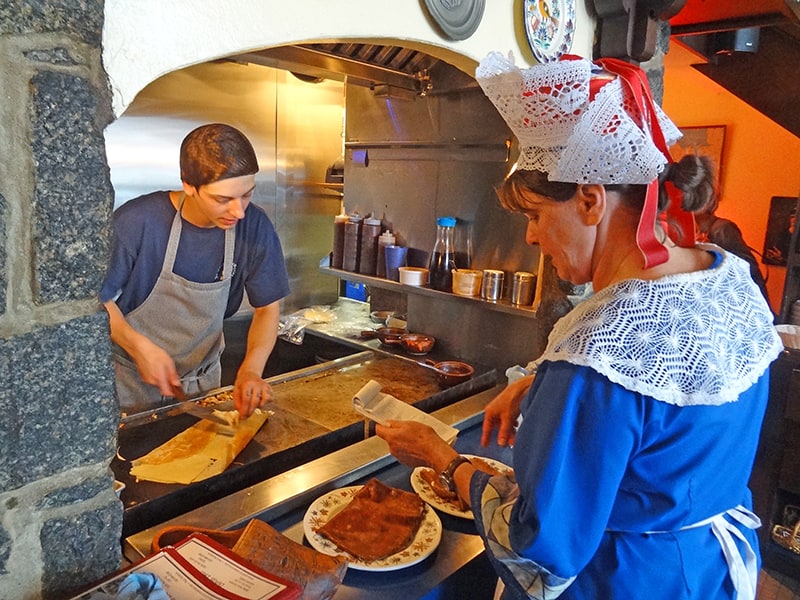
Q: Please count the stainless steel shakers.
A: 2